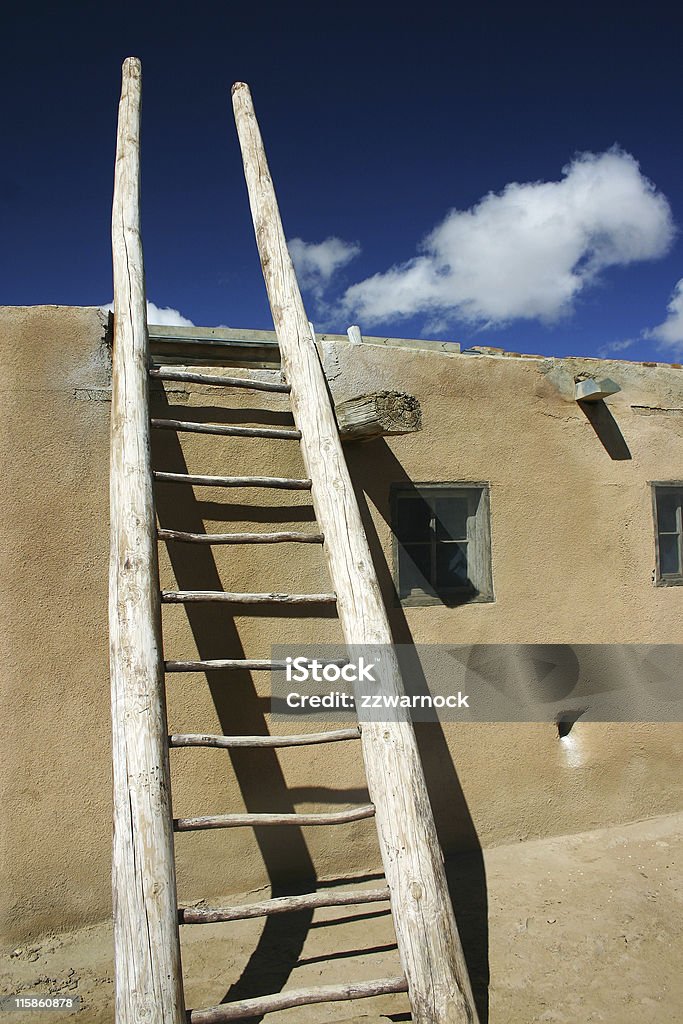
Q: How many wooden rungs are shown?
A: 10